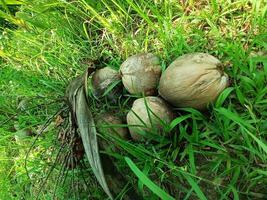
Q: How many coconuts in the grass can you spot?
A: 5